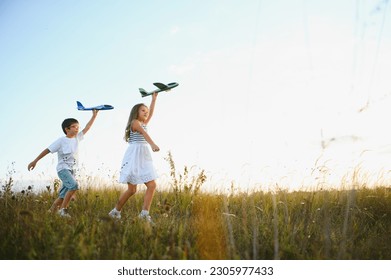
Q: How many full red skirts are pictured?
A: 0